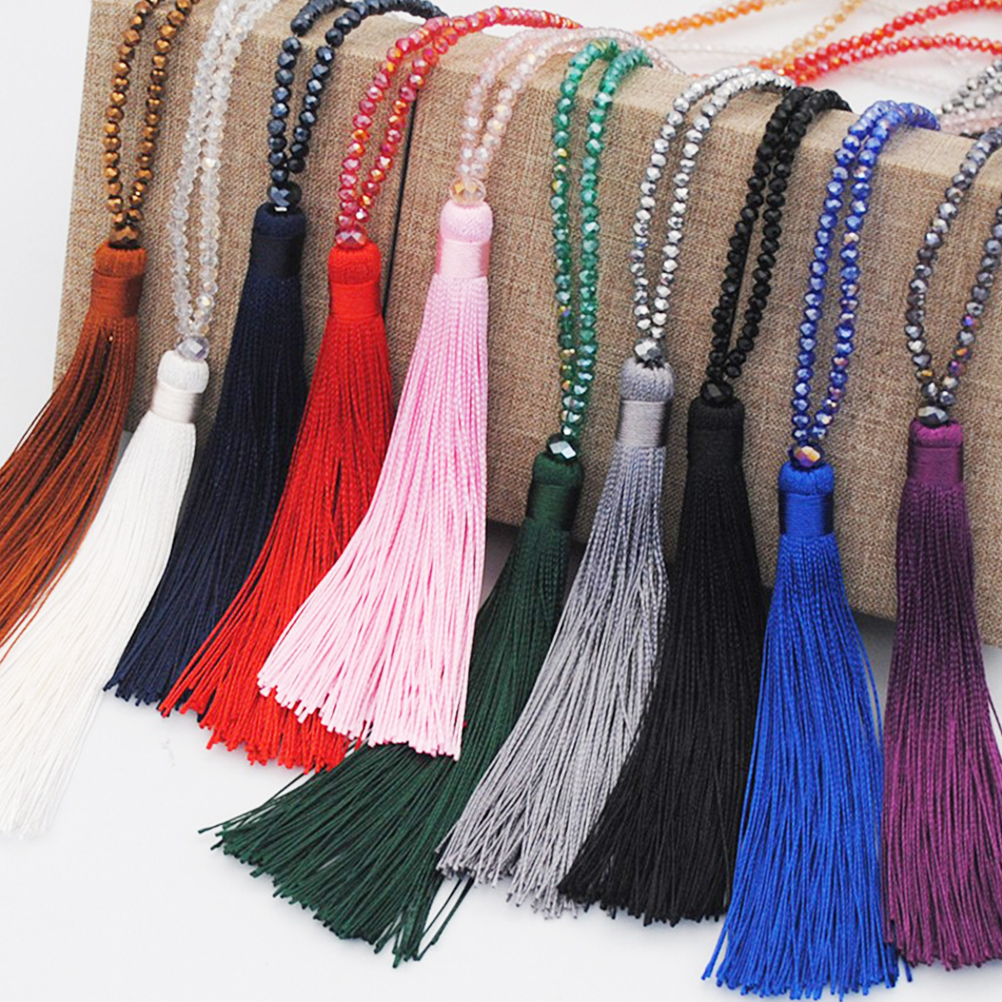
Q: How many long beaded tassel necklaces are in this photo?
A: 10